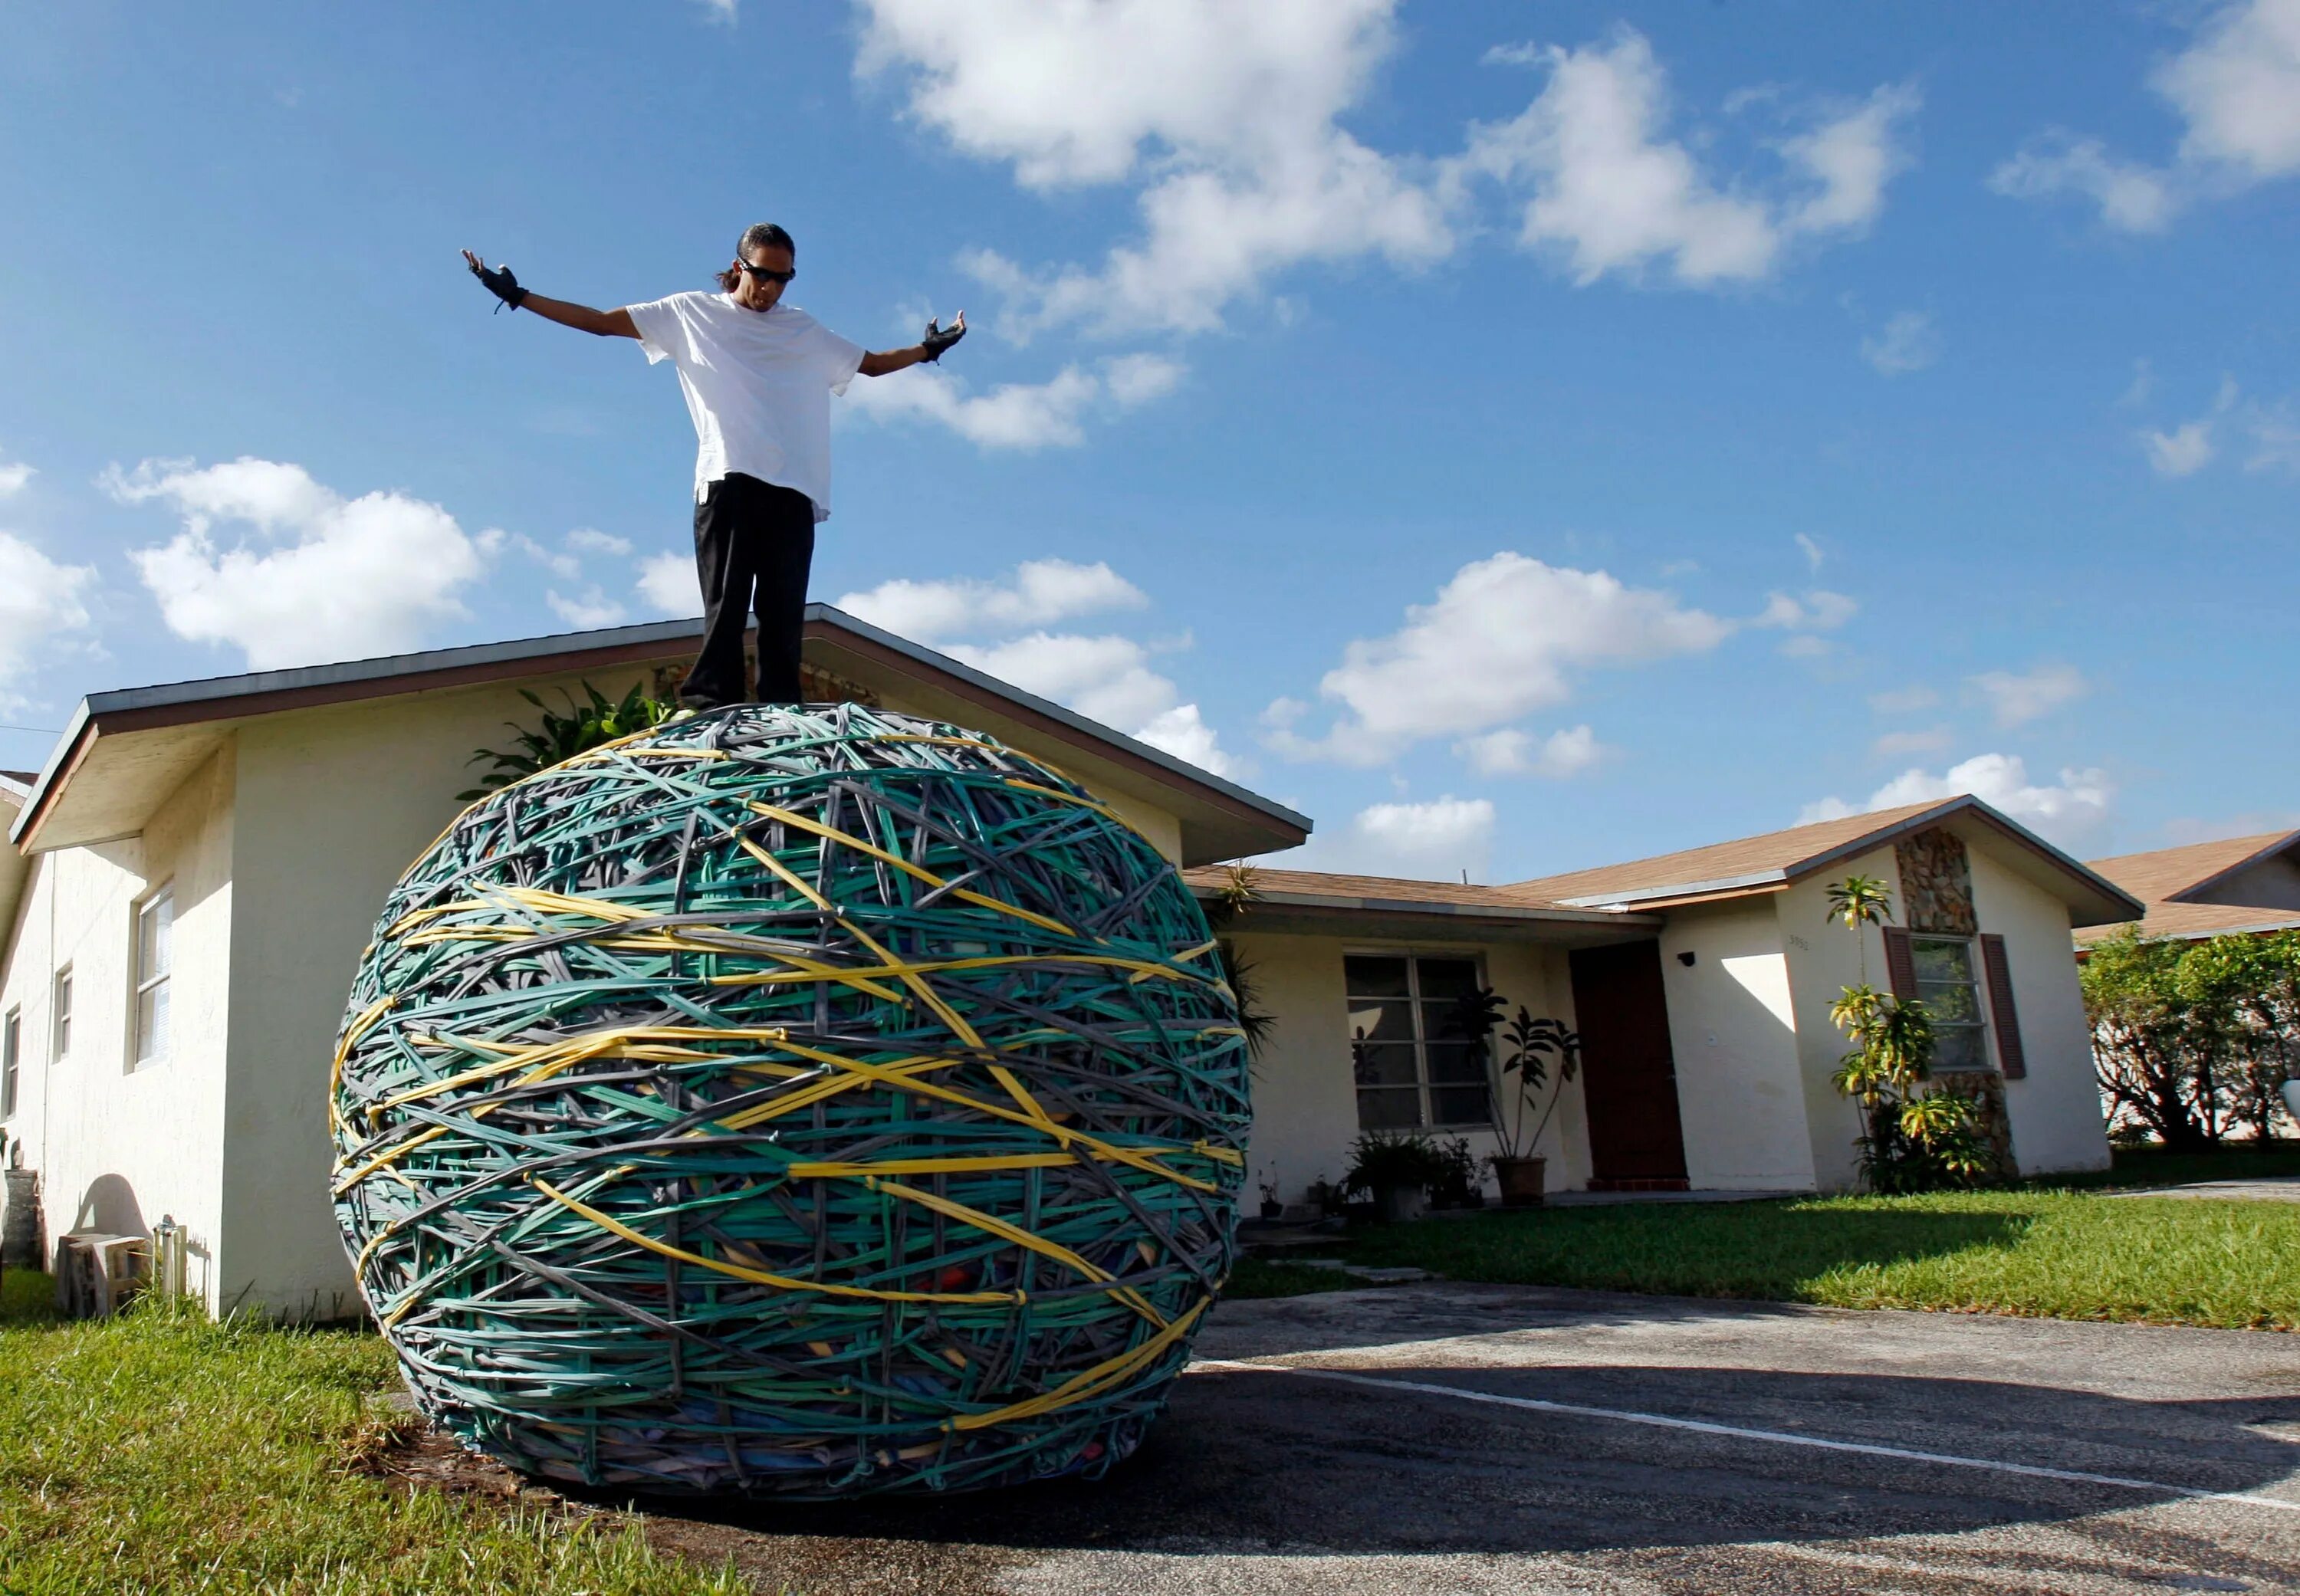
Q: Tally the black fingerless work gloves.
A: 2